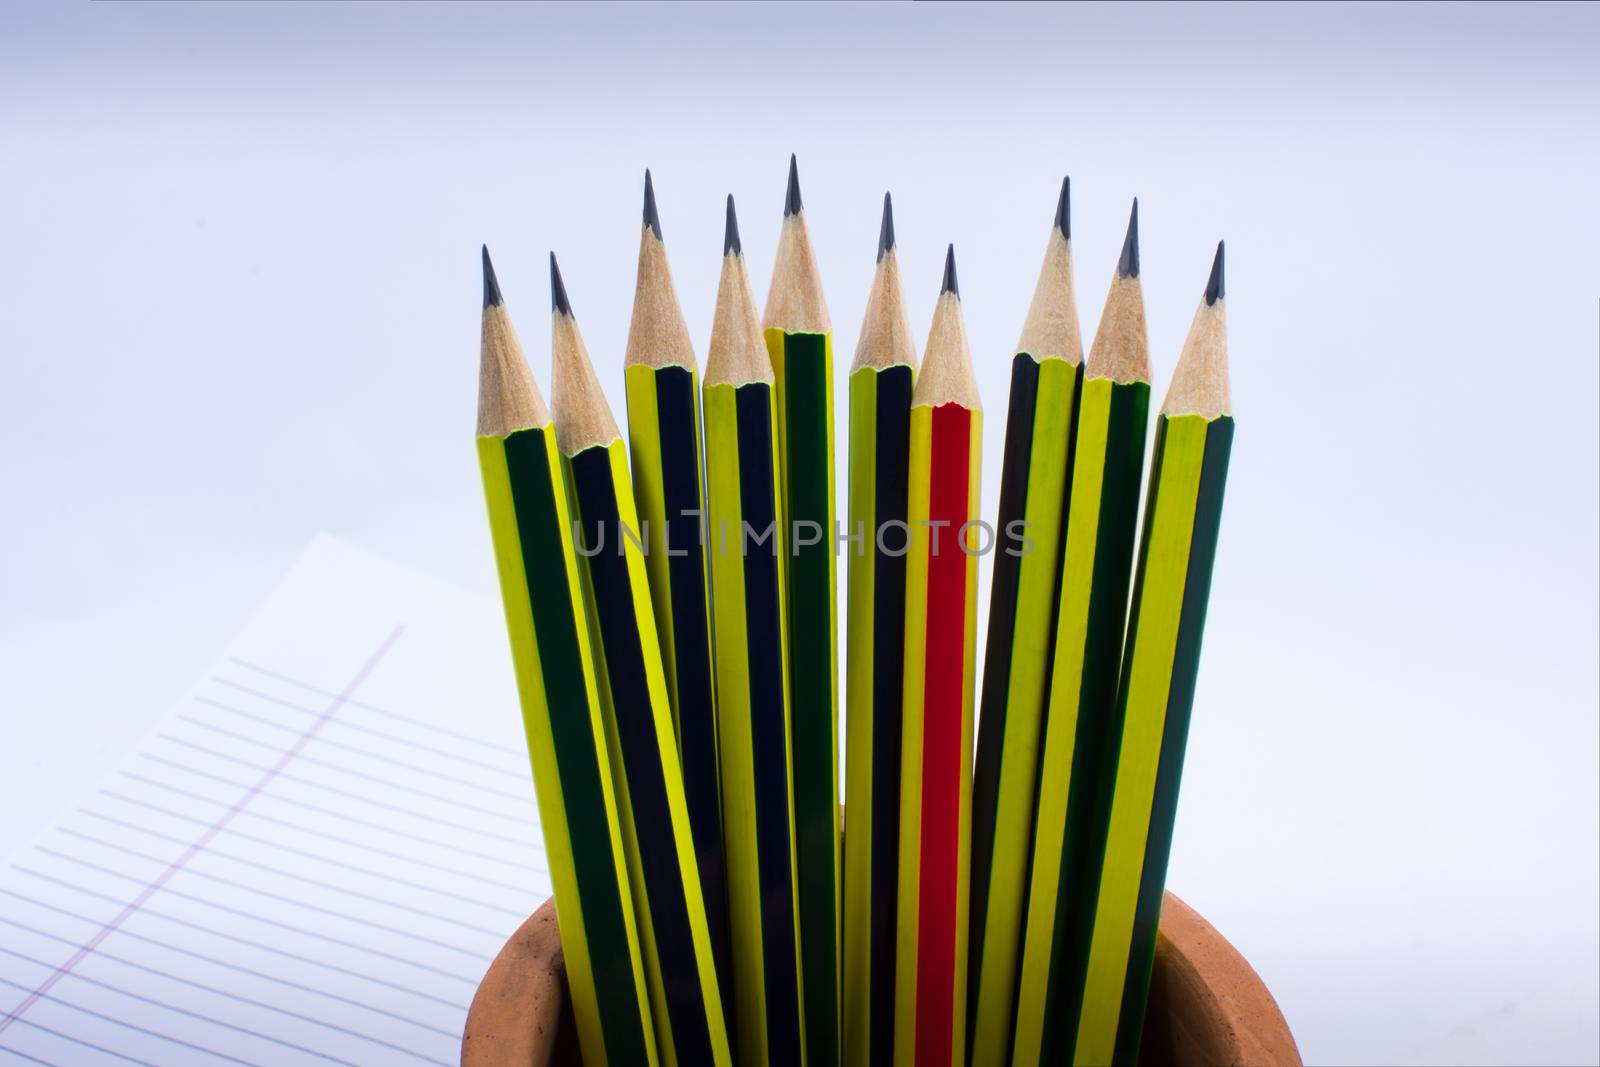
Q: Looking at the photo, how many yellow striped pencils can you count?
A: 10